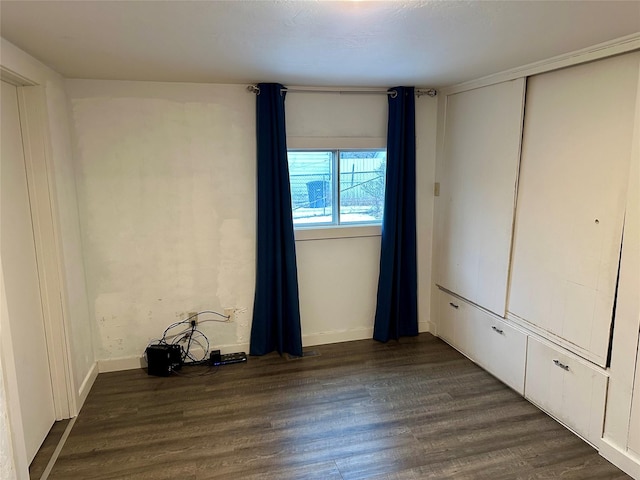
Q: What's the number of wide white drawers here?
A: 2